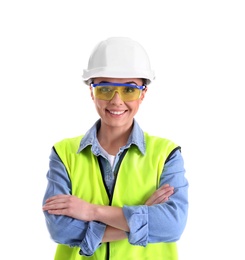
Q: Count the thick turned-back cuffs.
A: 2